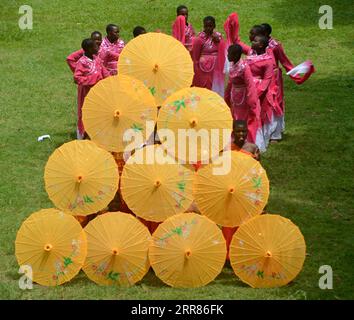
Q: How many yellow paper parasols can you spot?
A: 10